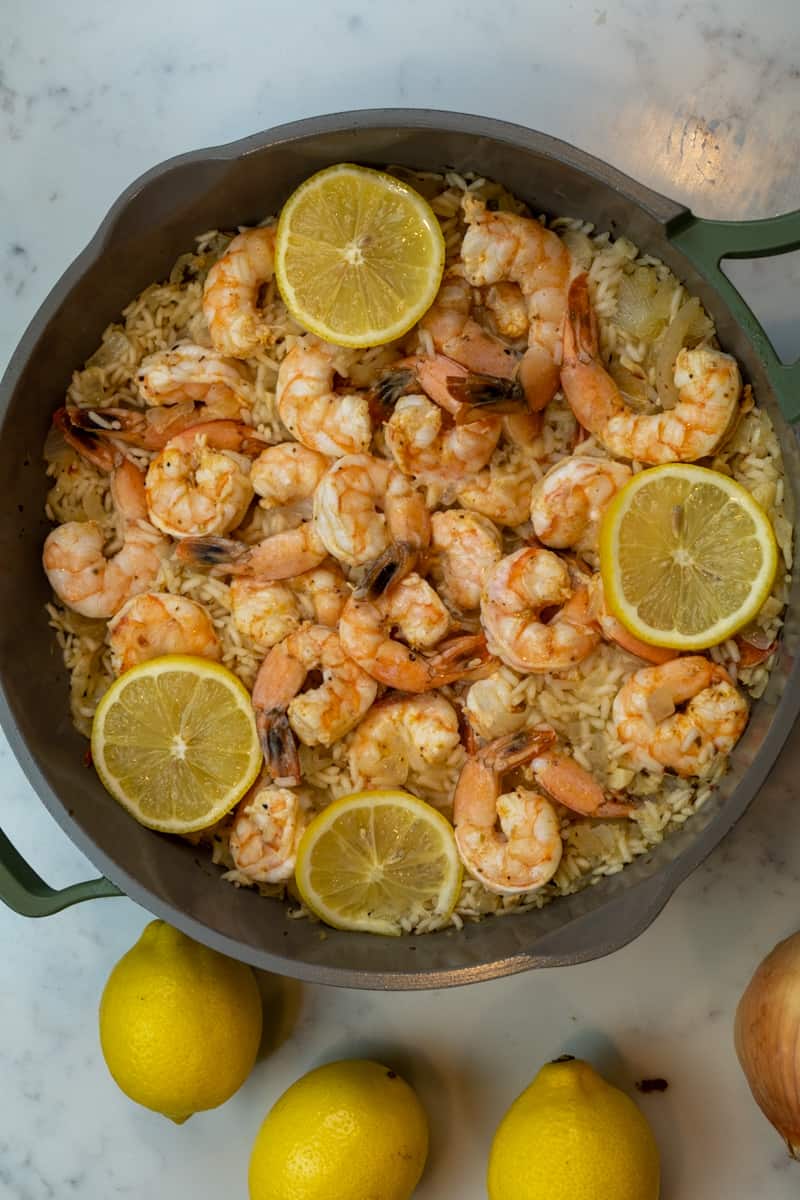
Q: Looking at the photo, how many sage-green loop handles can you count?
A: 2